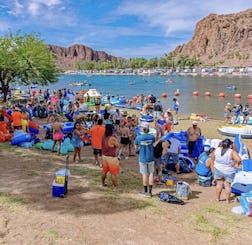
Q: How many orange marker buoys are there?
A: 7